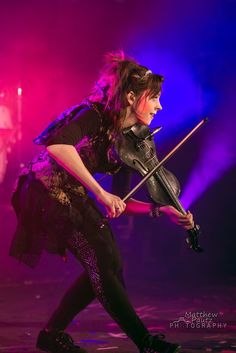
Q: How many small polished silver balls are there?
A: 0